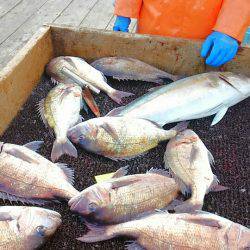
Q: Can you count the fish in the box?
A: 10